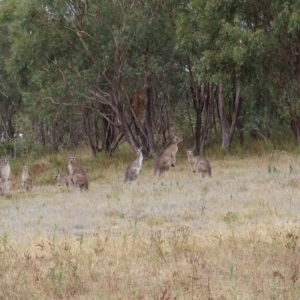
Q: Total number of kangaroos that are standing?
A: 6